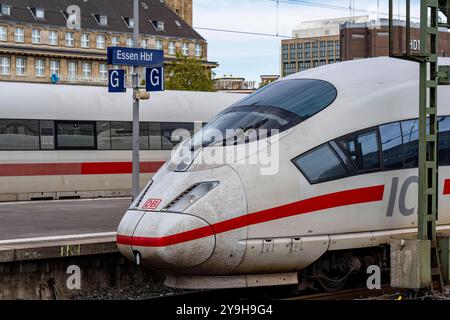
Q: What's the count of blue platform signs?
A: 3